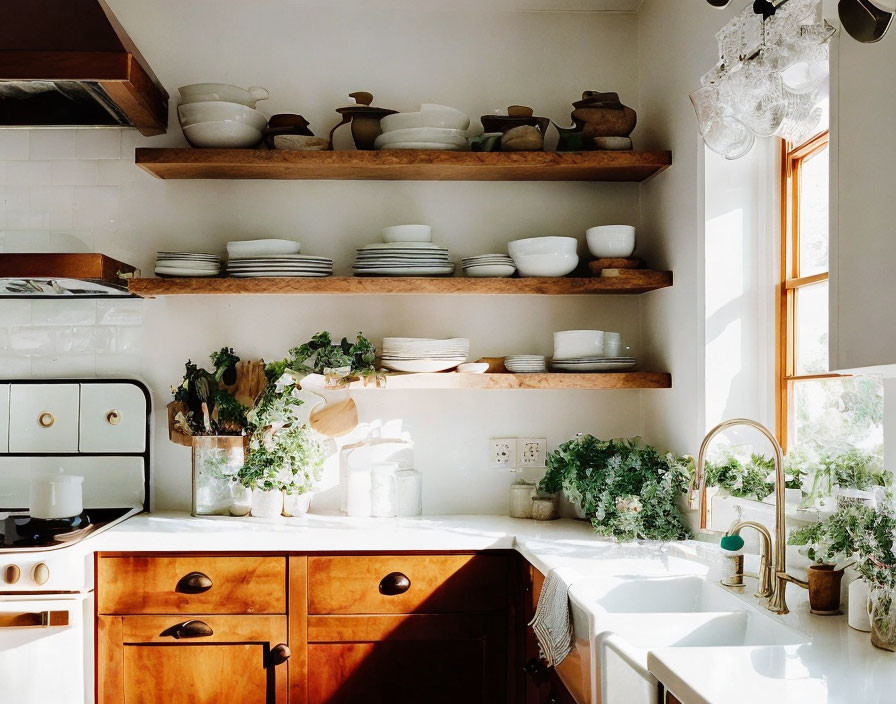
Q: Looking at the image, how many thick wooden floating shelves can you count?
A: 3